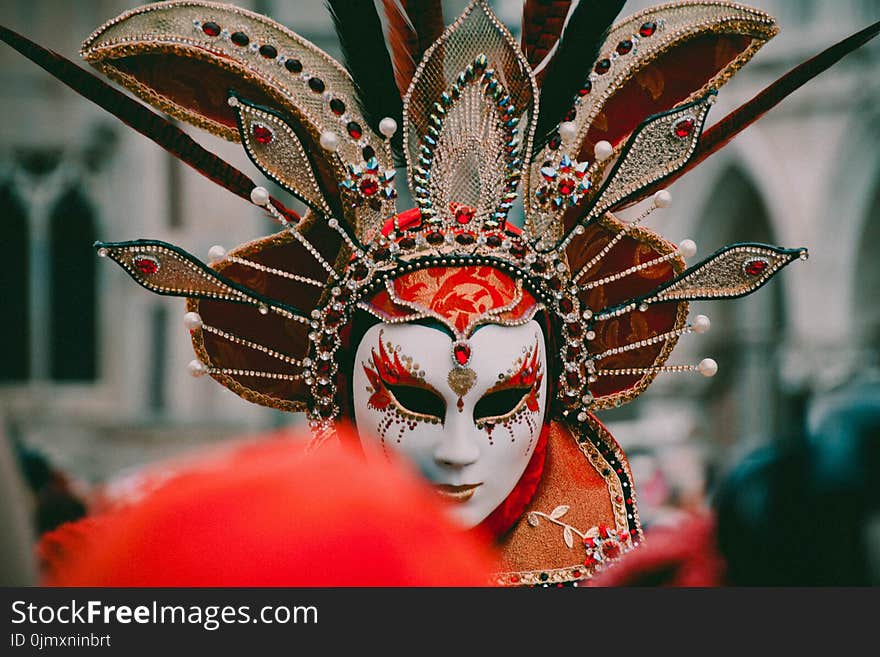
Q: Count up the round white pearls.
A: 12